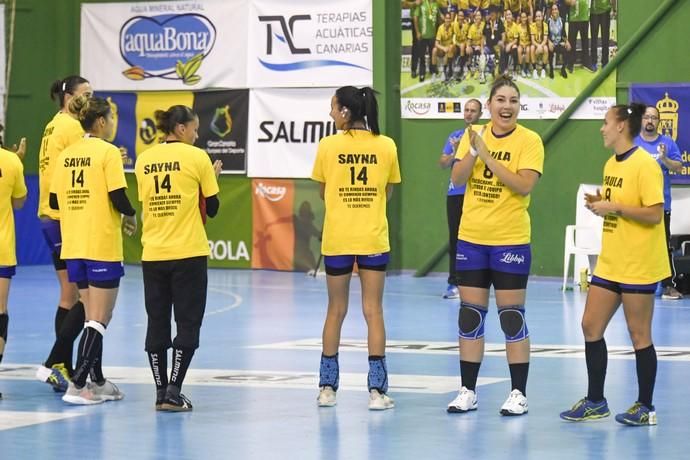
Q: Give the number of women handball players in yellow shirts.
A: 7